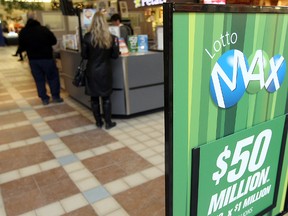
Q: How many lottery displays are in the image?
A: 1